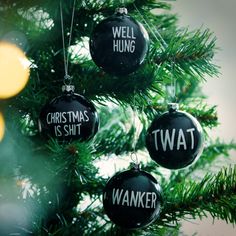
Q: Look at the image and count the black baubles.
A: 4